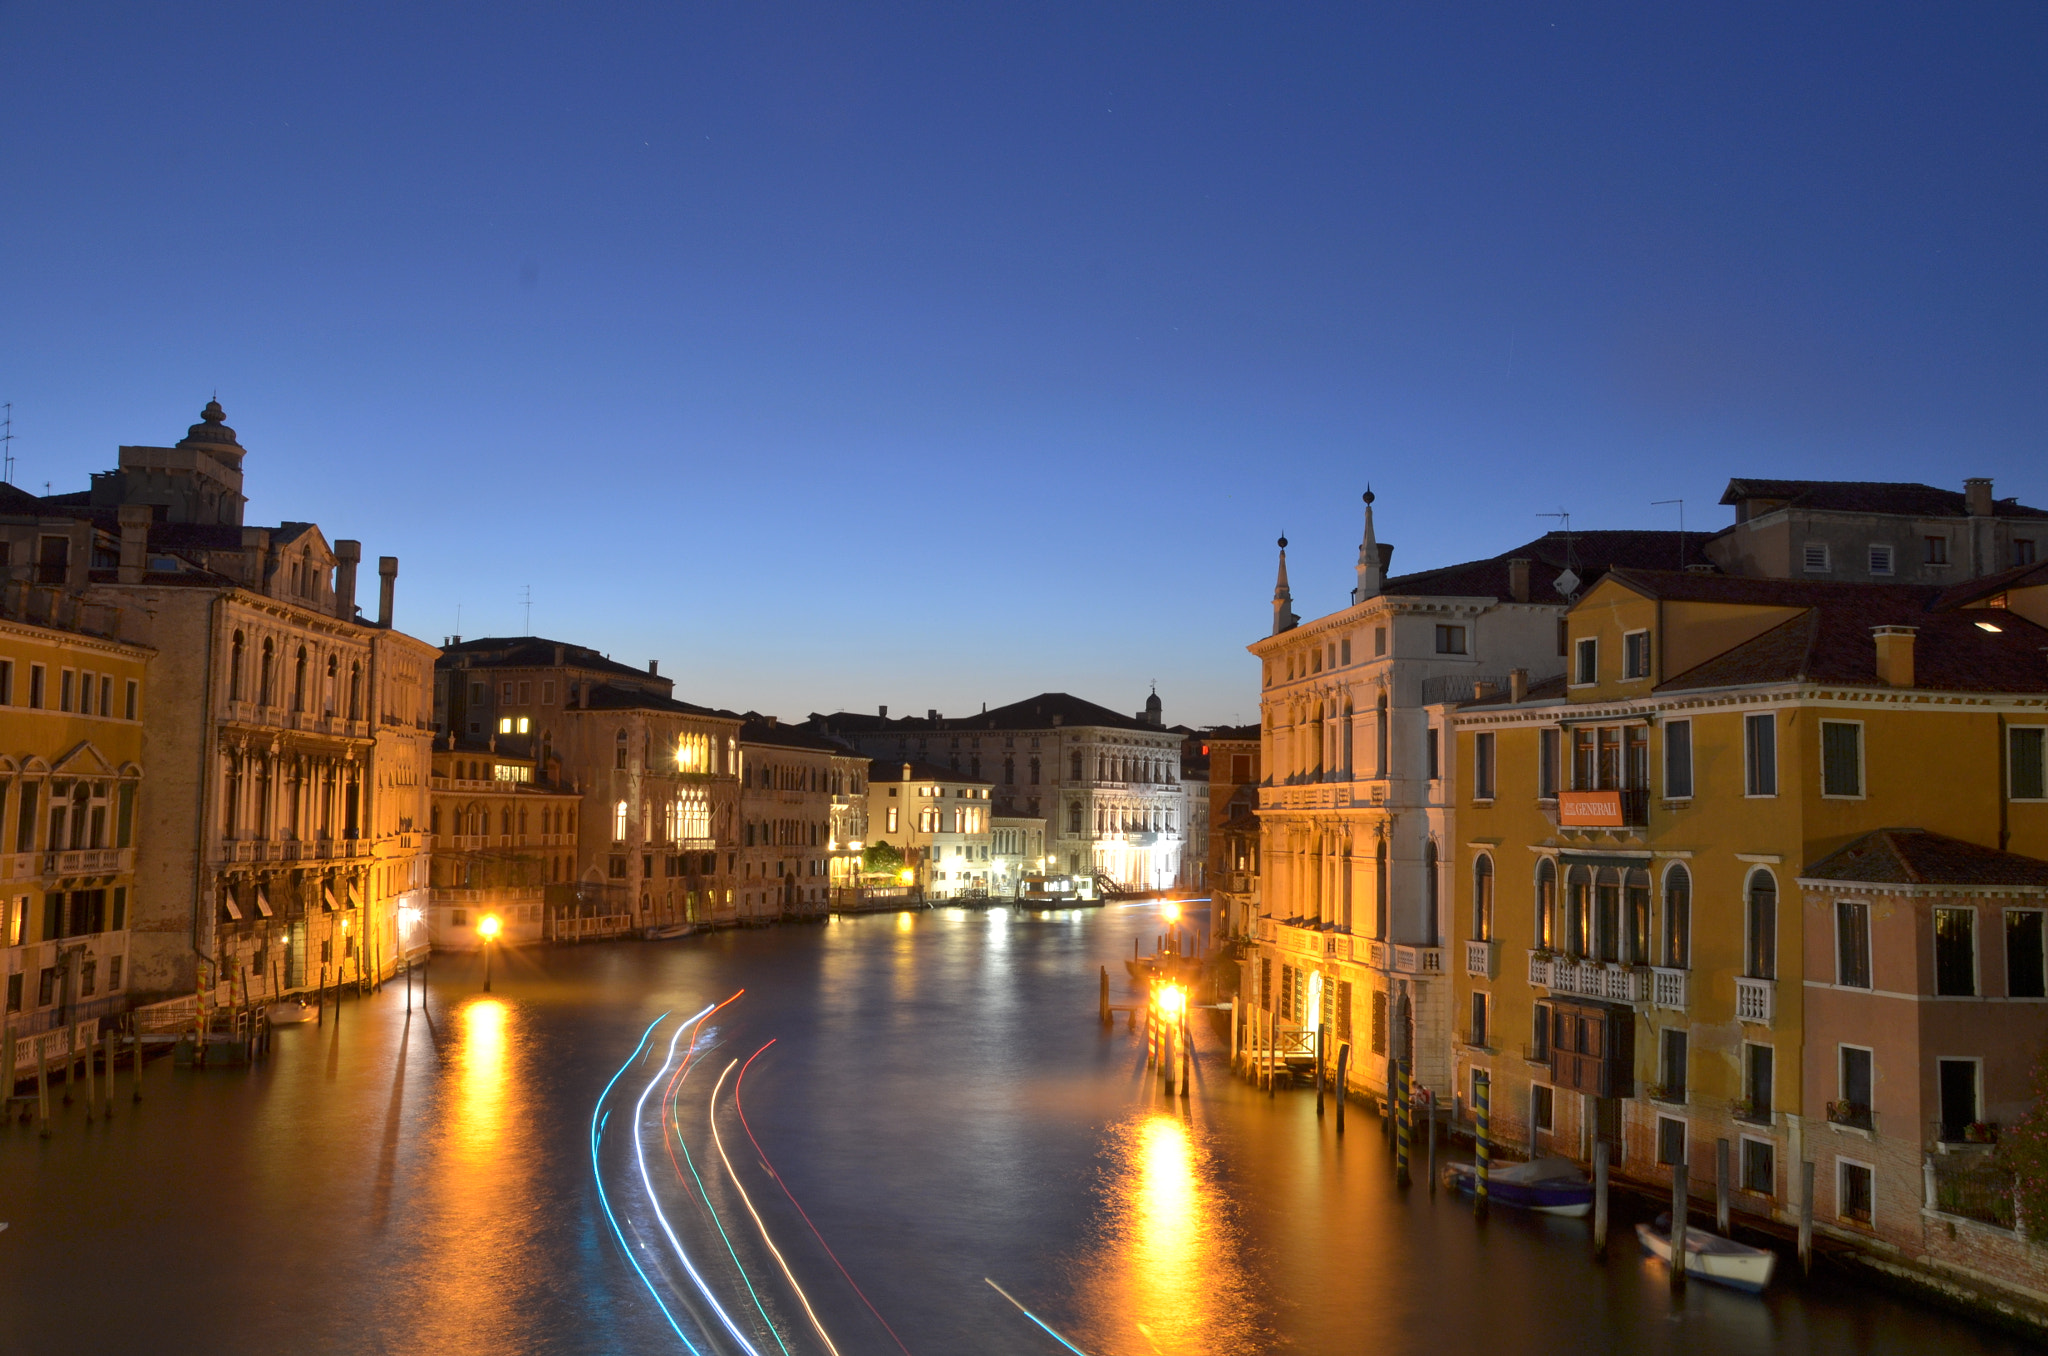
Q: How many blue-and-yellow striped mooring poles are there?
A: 2